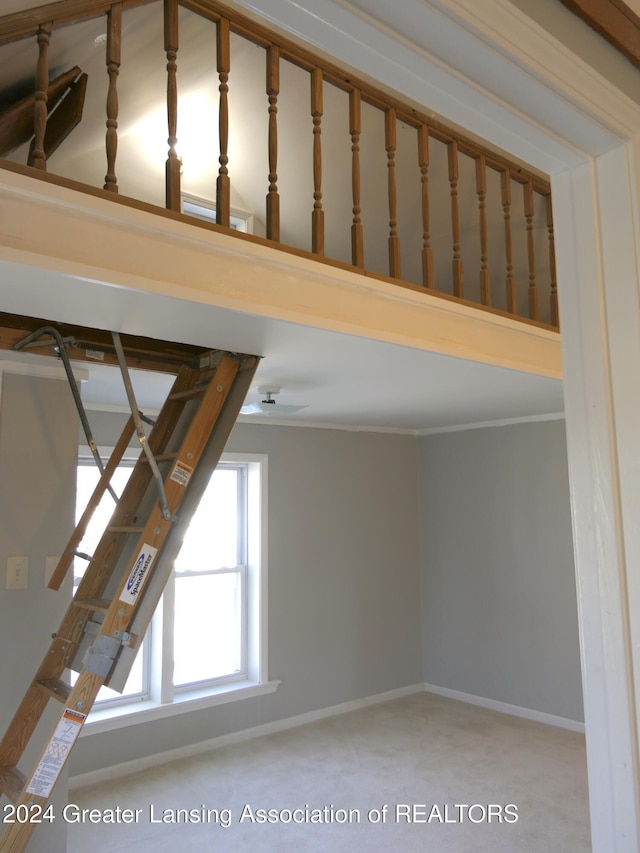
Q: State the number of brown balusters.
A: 14